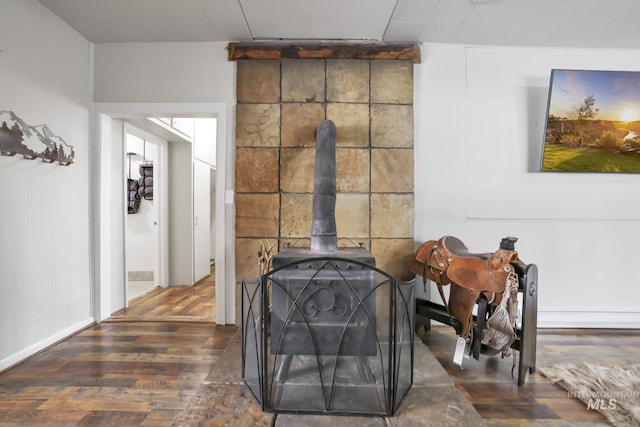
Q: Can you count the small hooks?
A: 4